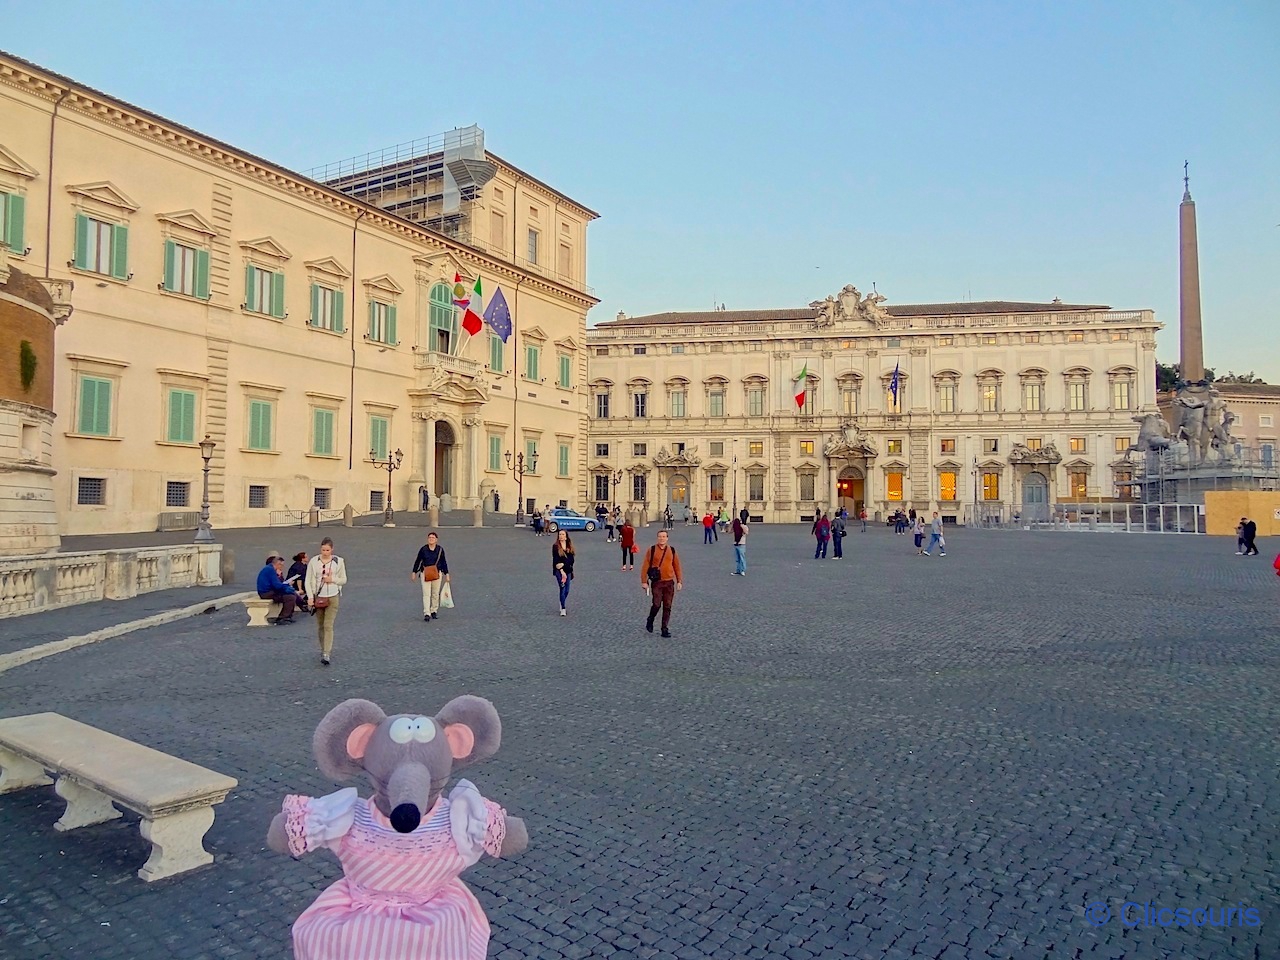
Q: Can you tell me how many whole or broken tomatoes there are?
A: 0